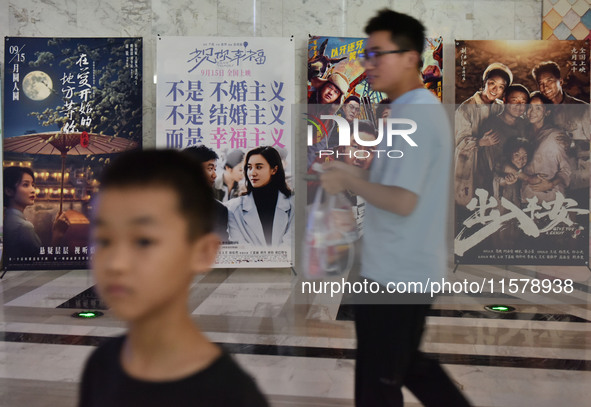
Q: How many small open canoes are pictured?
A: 0